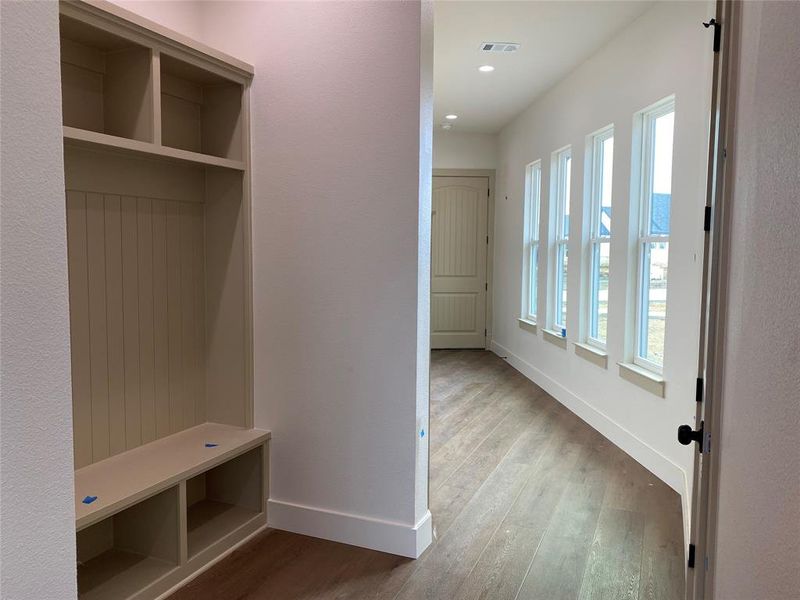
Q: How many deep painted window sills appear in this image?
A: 4